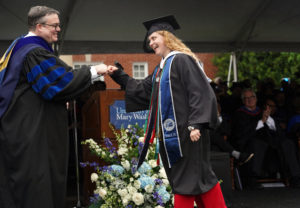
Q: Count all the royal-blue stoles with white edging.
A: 1